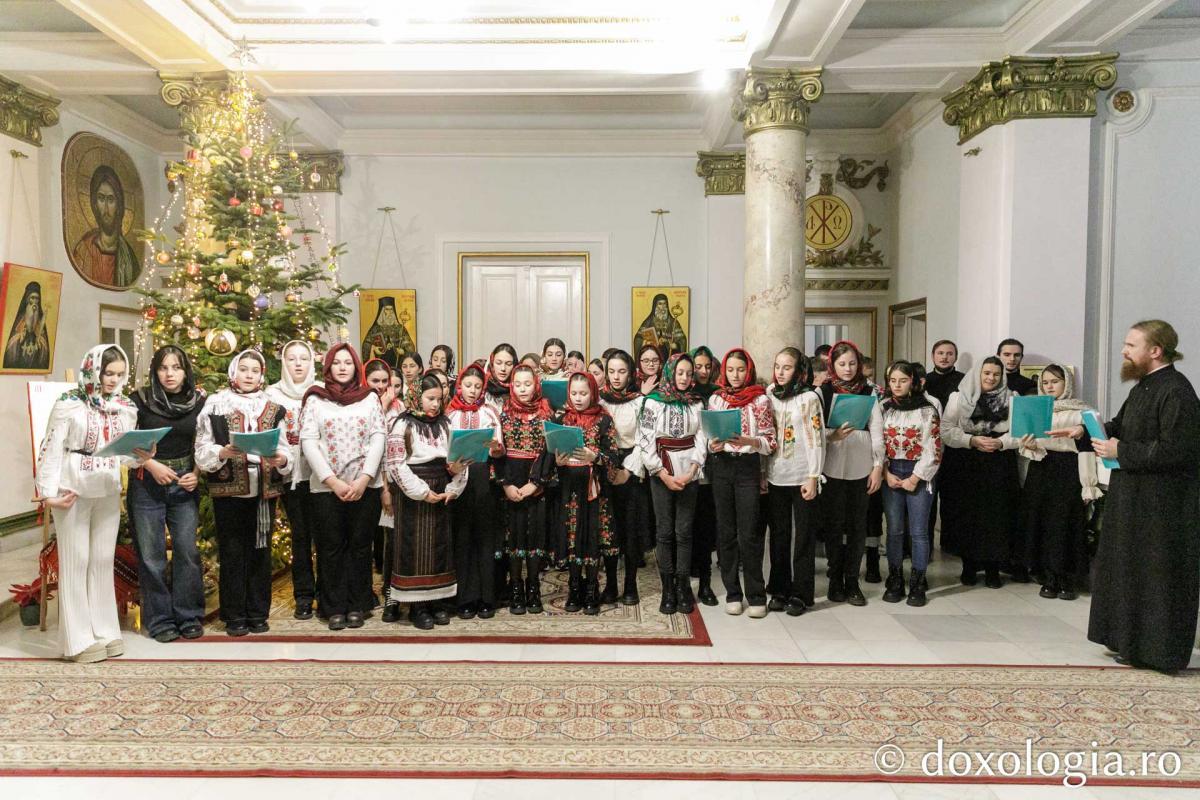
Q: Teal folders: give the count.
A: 9